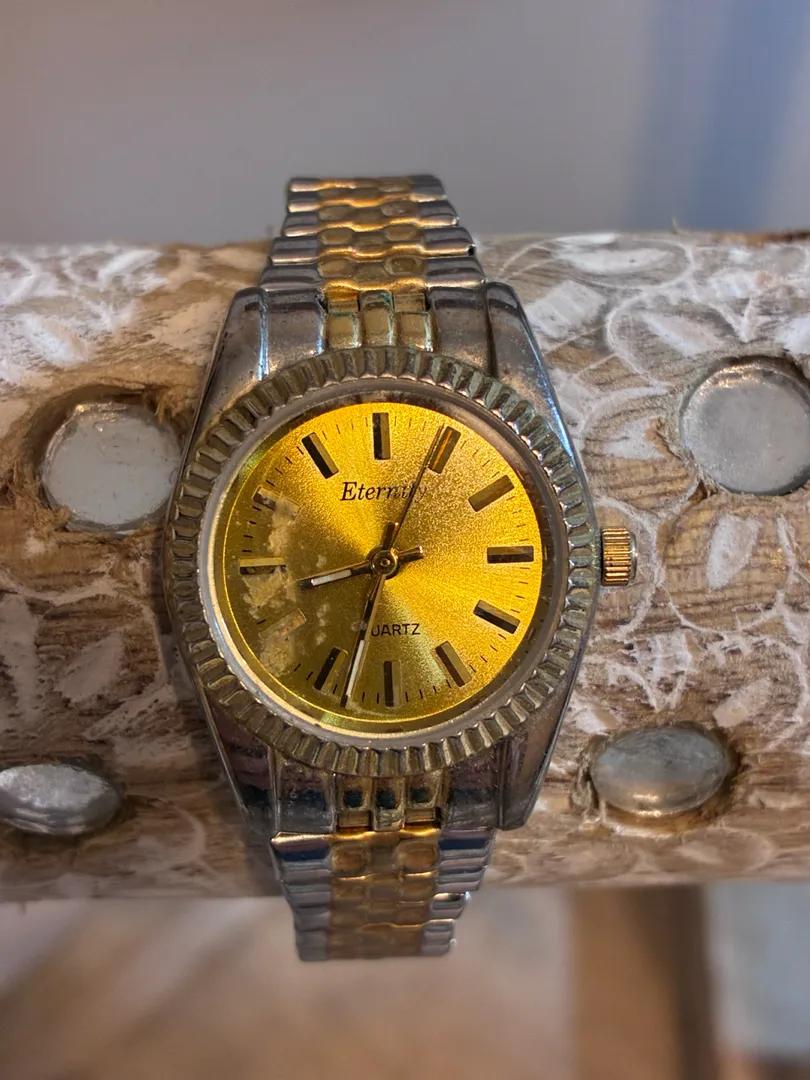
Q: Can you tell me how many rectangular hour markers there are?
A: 12